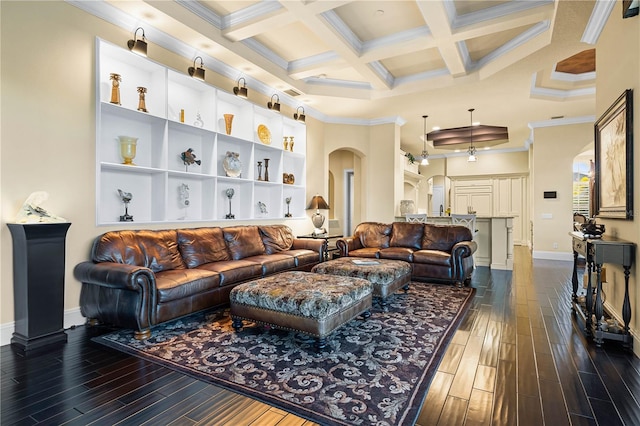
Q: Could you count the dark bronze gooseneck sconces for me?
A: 5